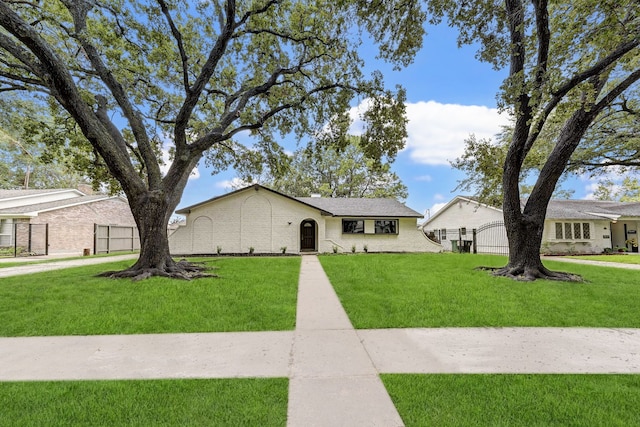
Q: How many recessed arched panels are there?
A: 2